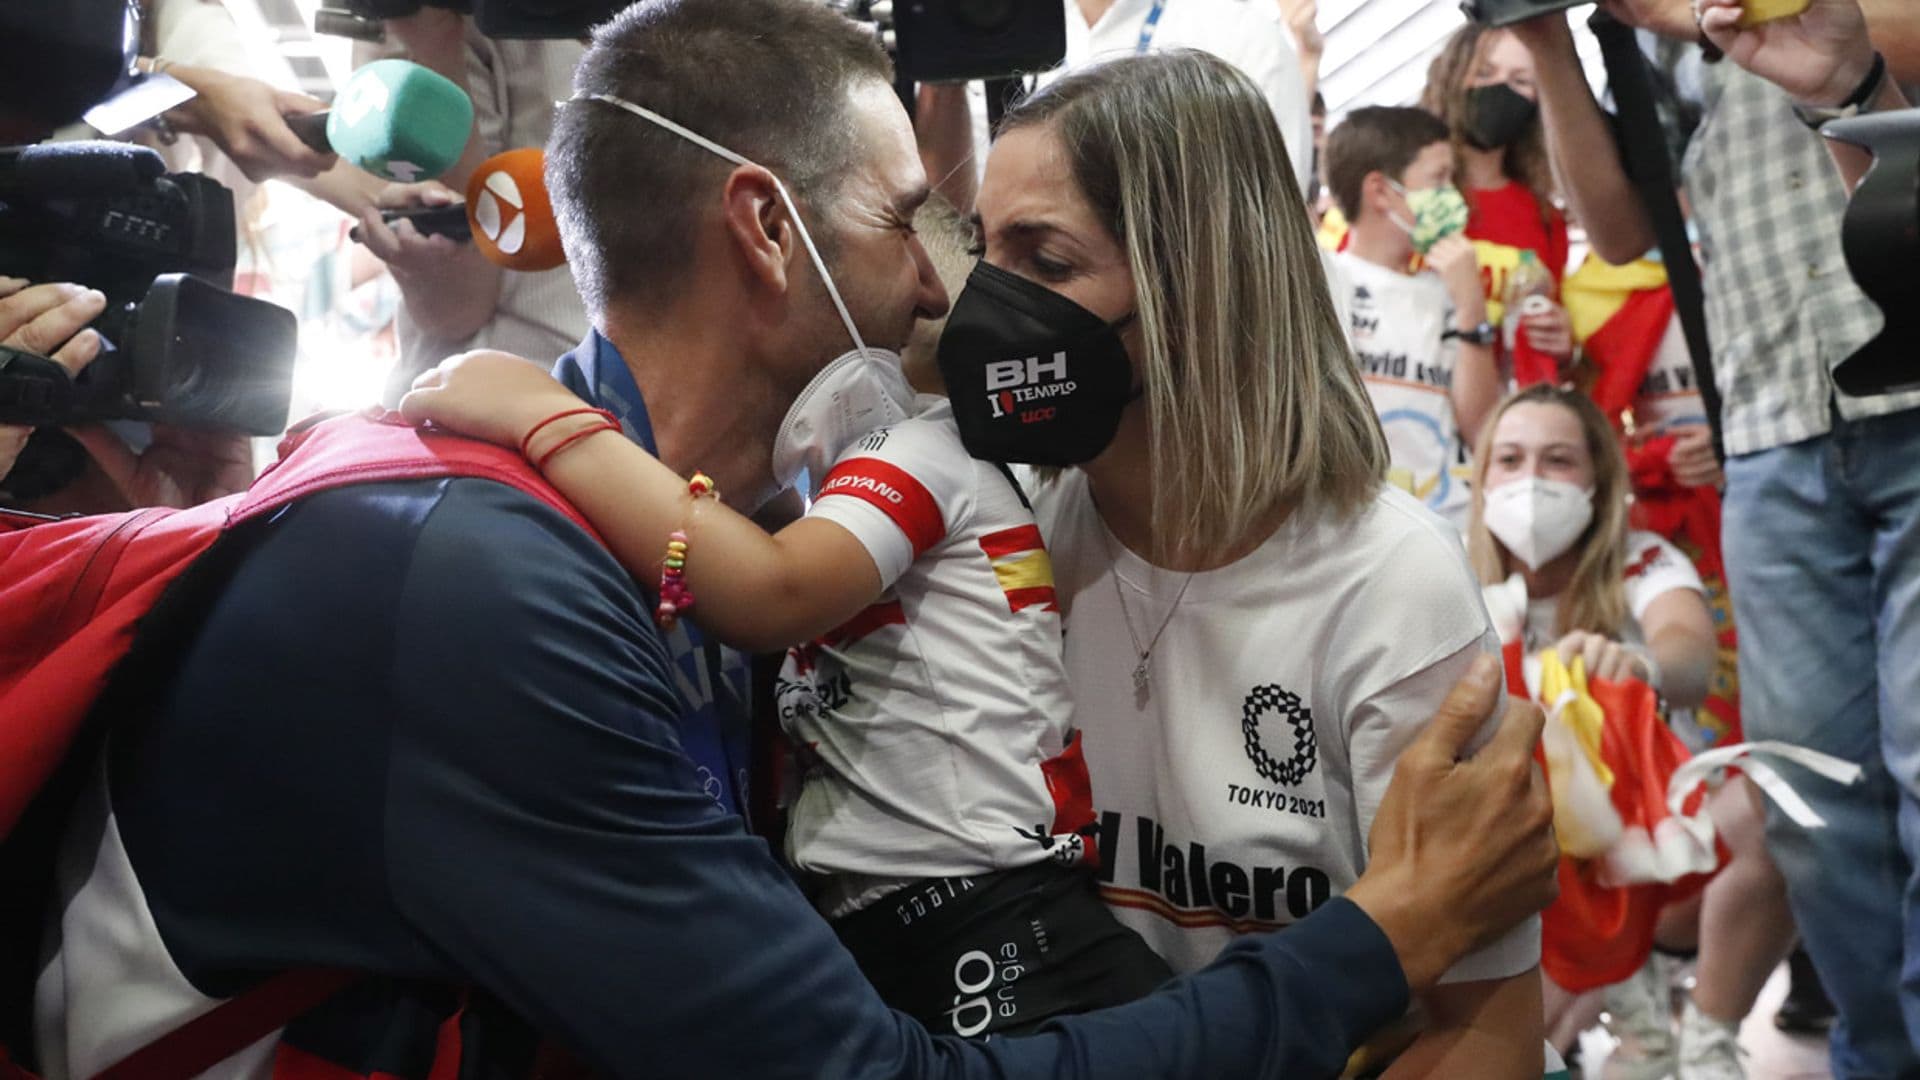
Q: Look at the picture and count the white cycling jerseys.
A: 1